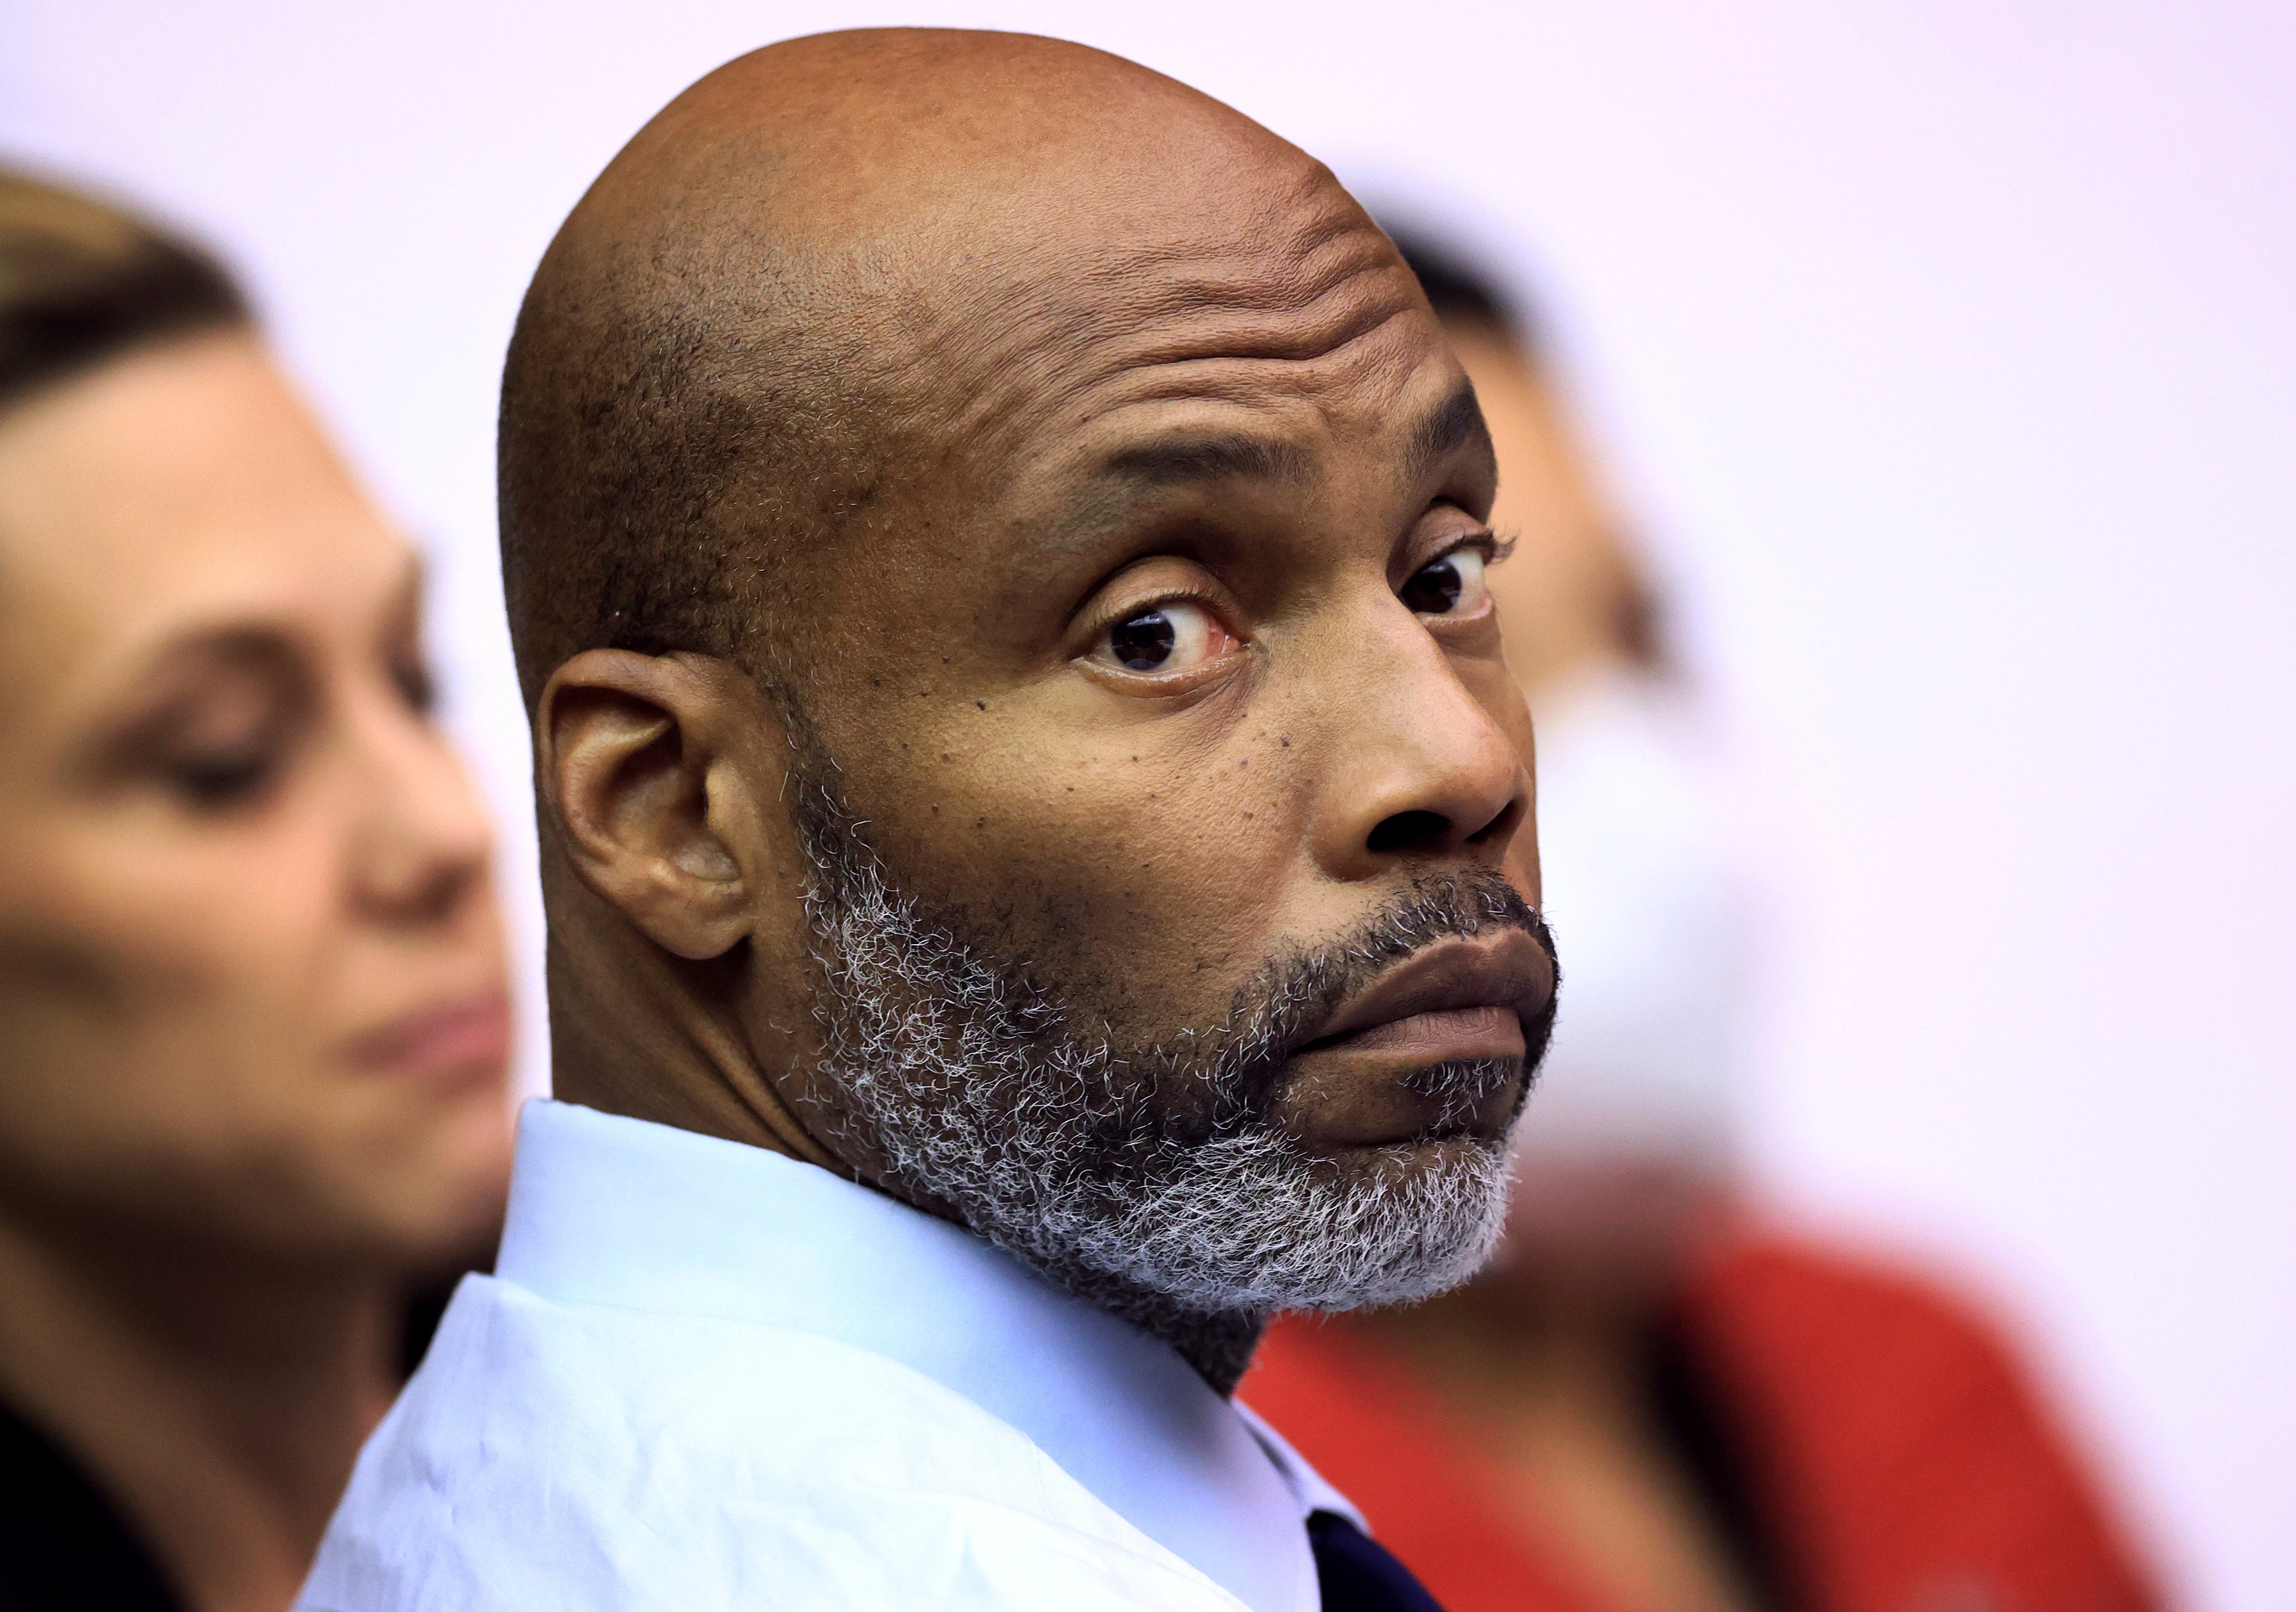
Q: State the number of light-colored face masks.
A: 1